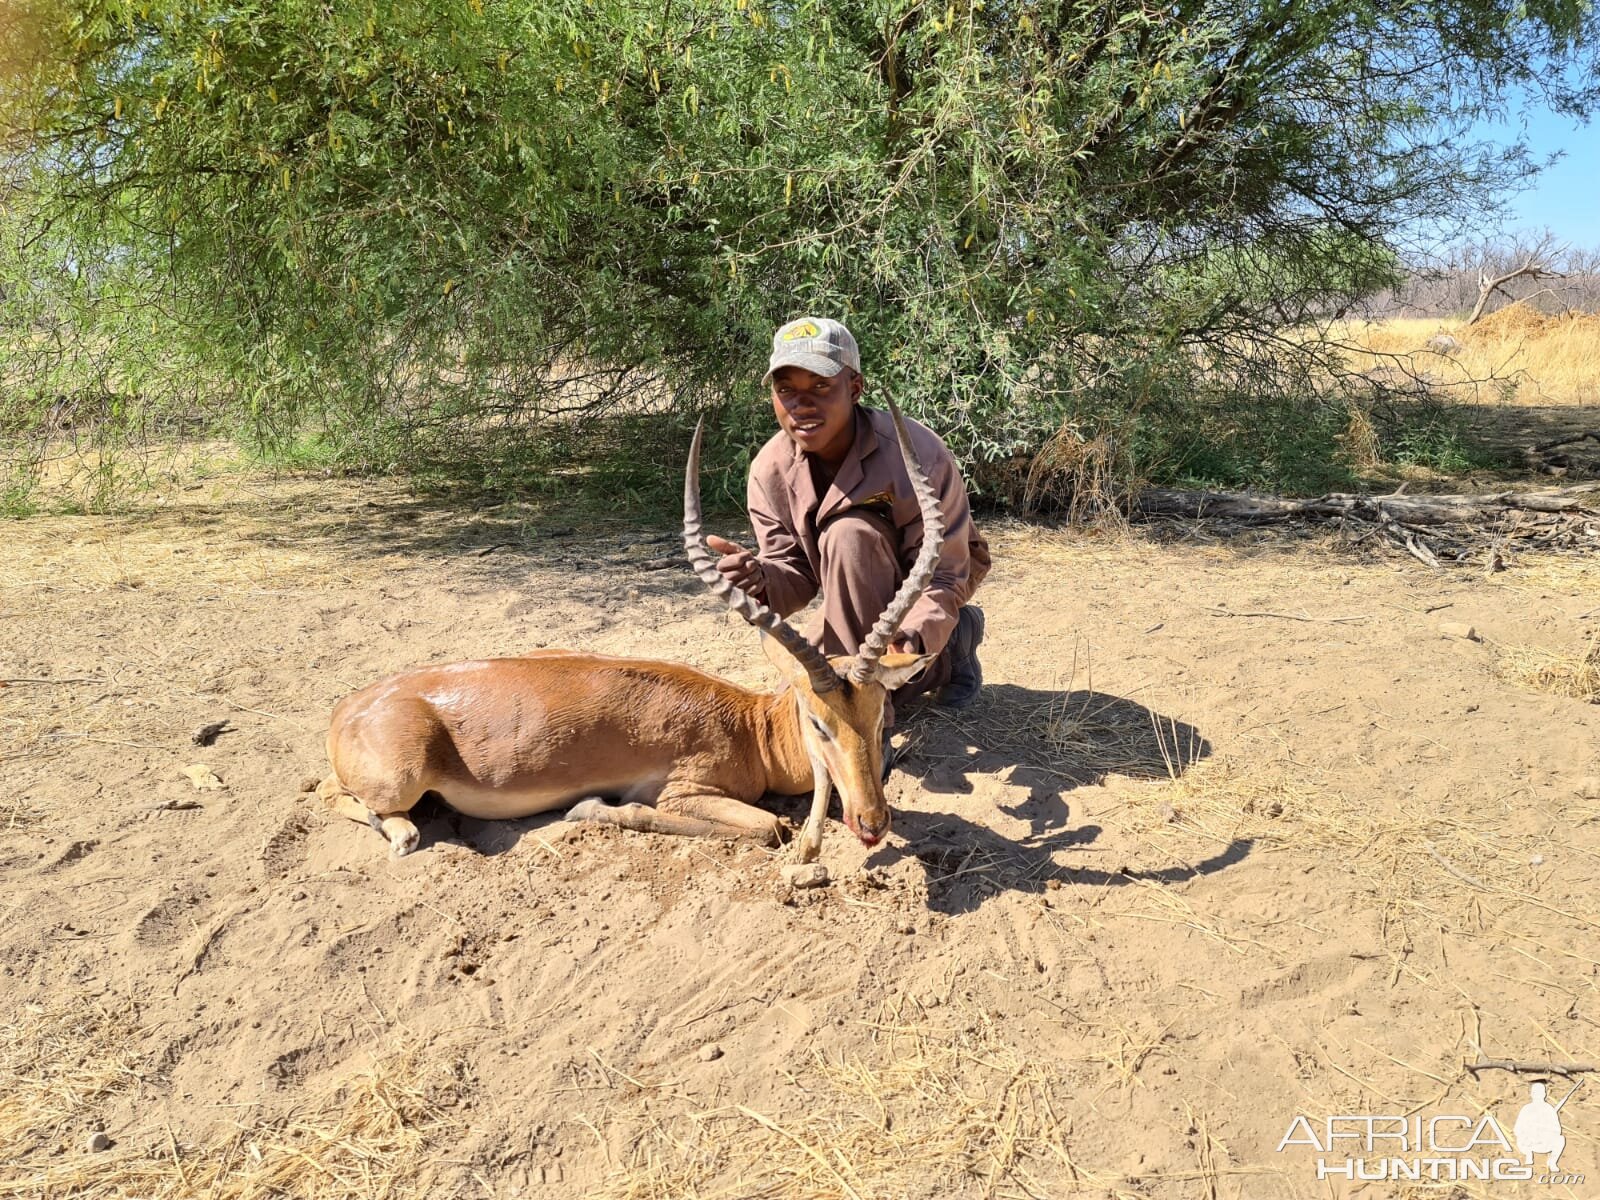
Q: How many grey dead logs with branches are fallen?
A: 1